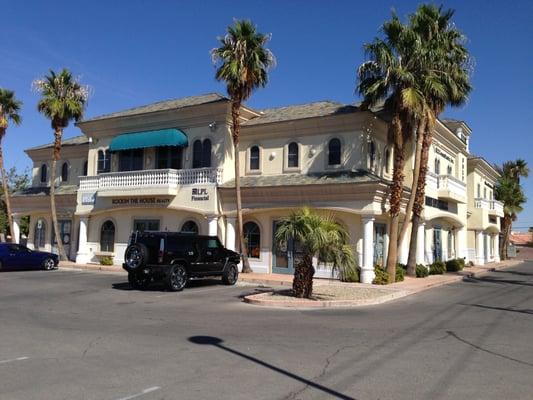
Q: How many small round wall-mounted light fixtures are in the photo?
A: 2